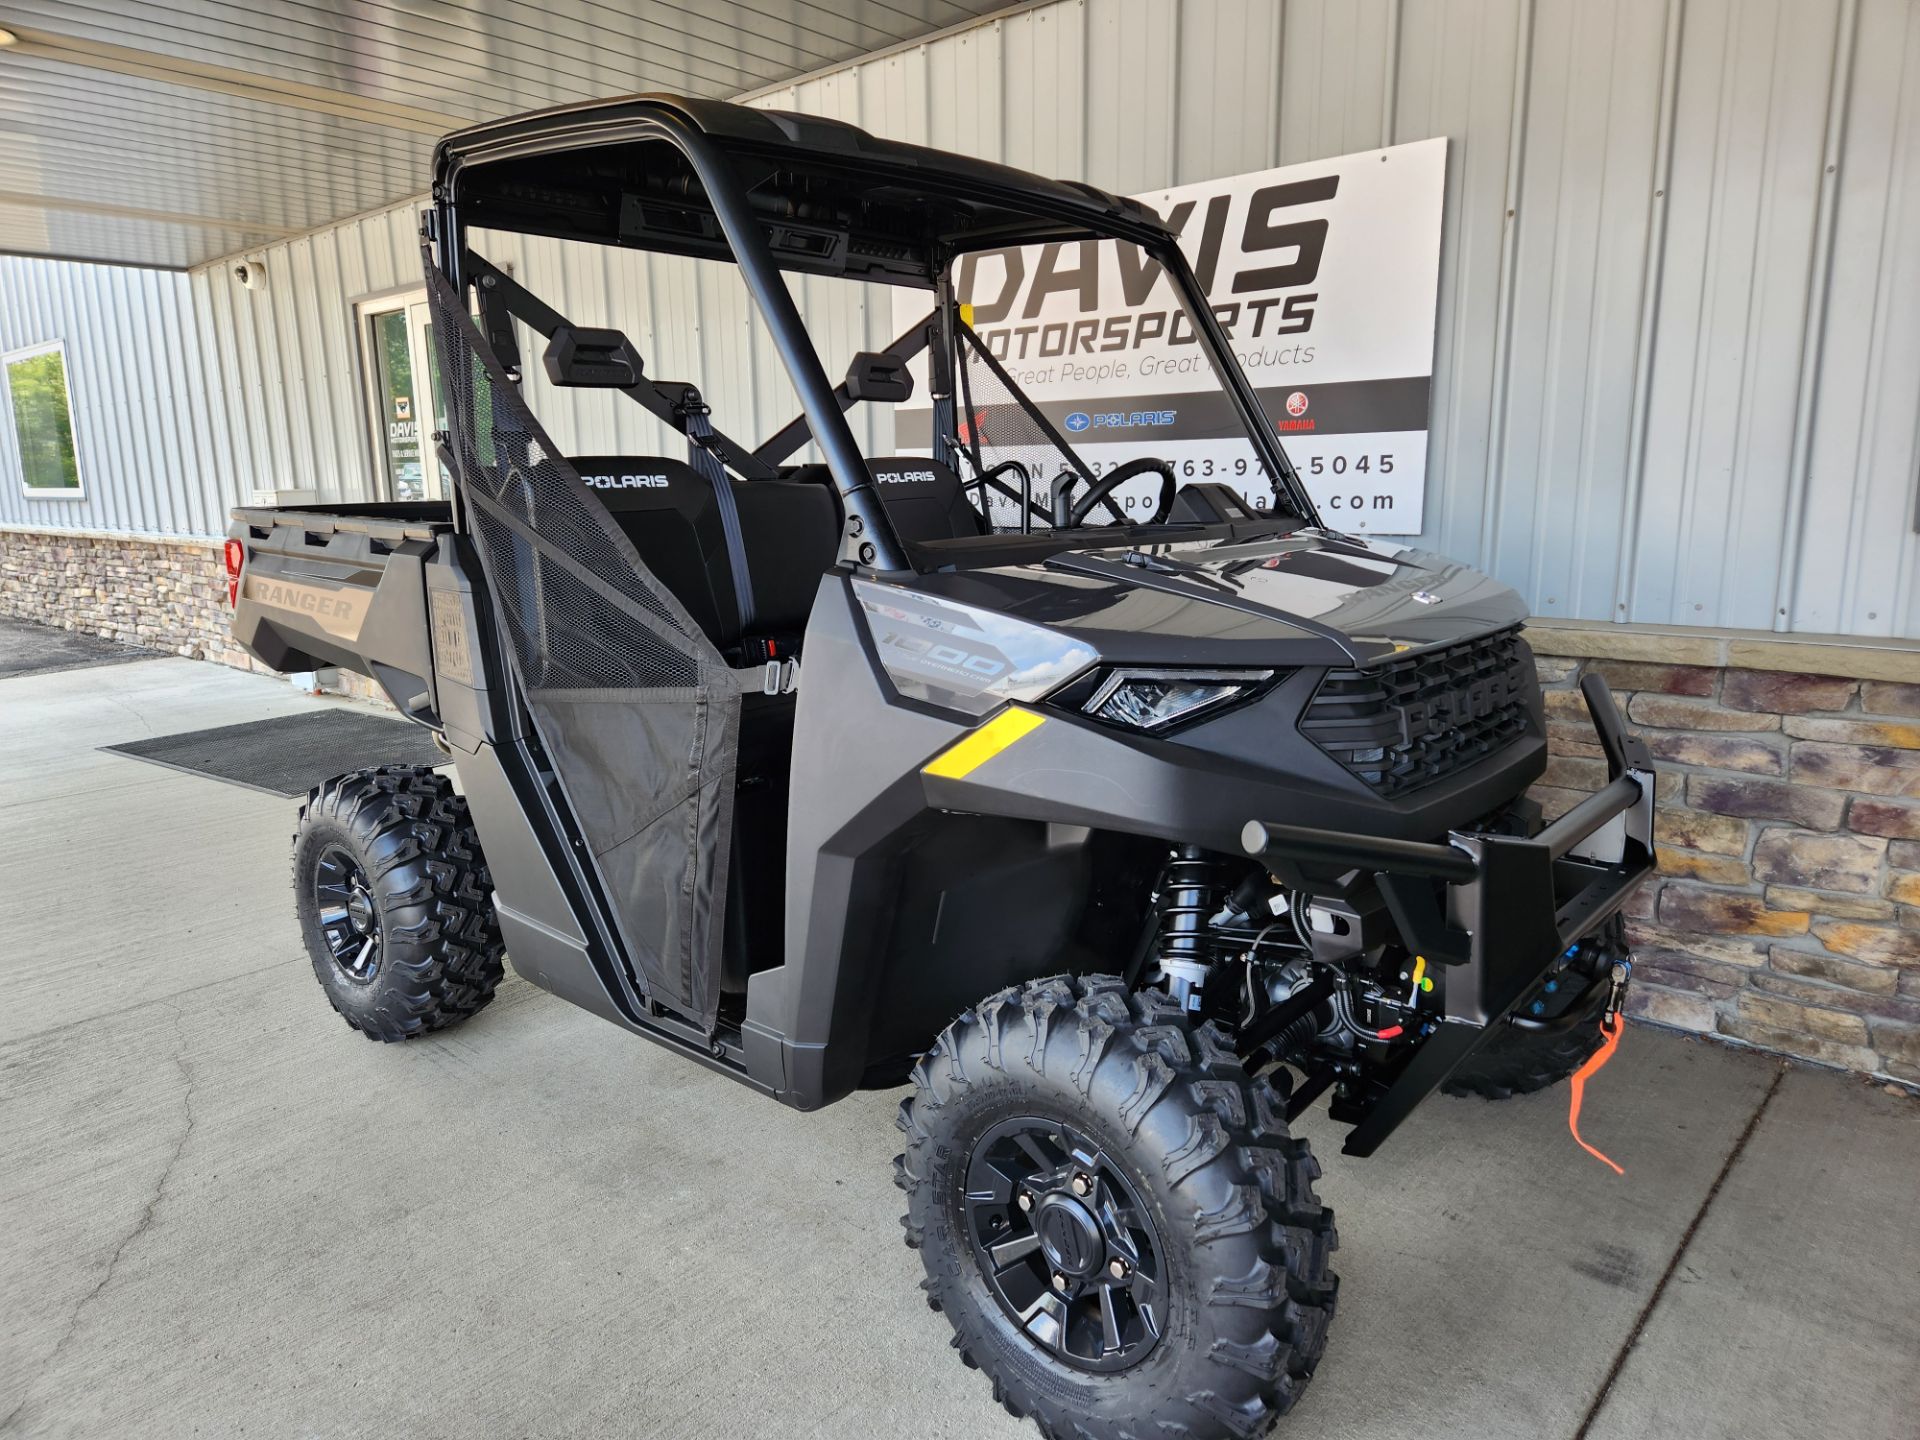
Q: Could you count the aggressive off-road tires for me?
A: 3